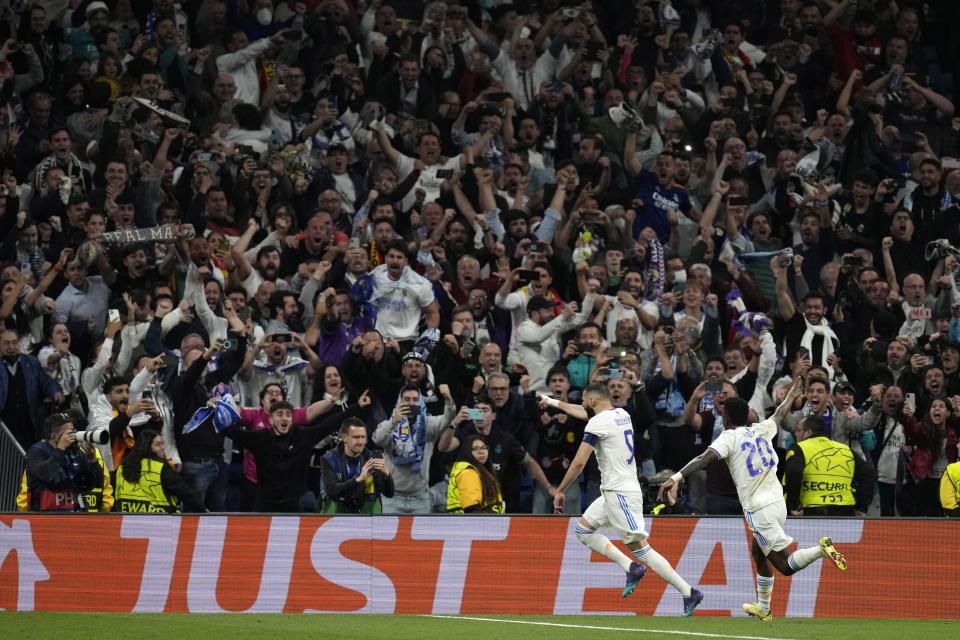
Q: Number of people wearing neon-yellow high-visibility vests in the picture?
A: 5